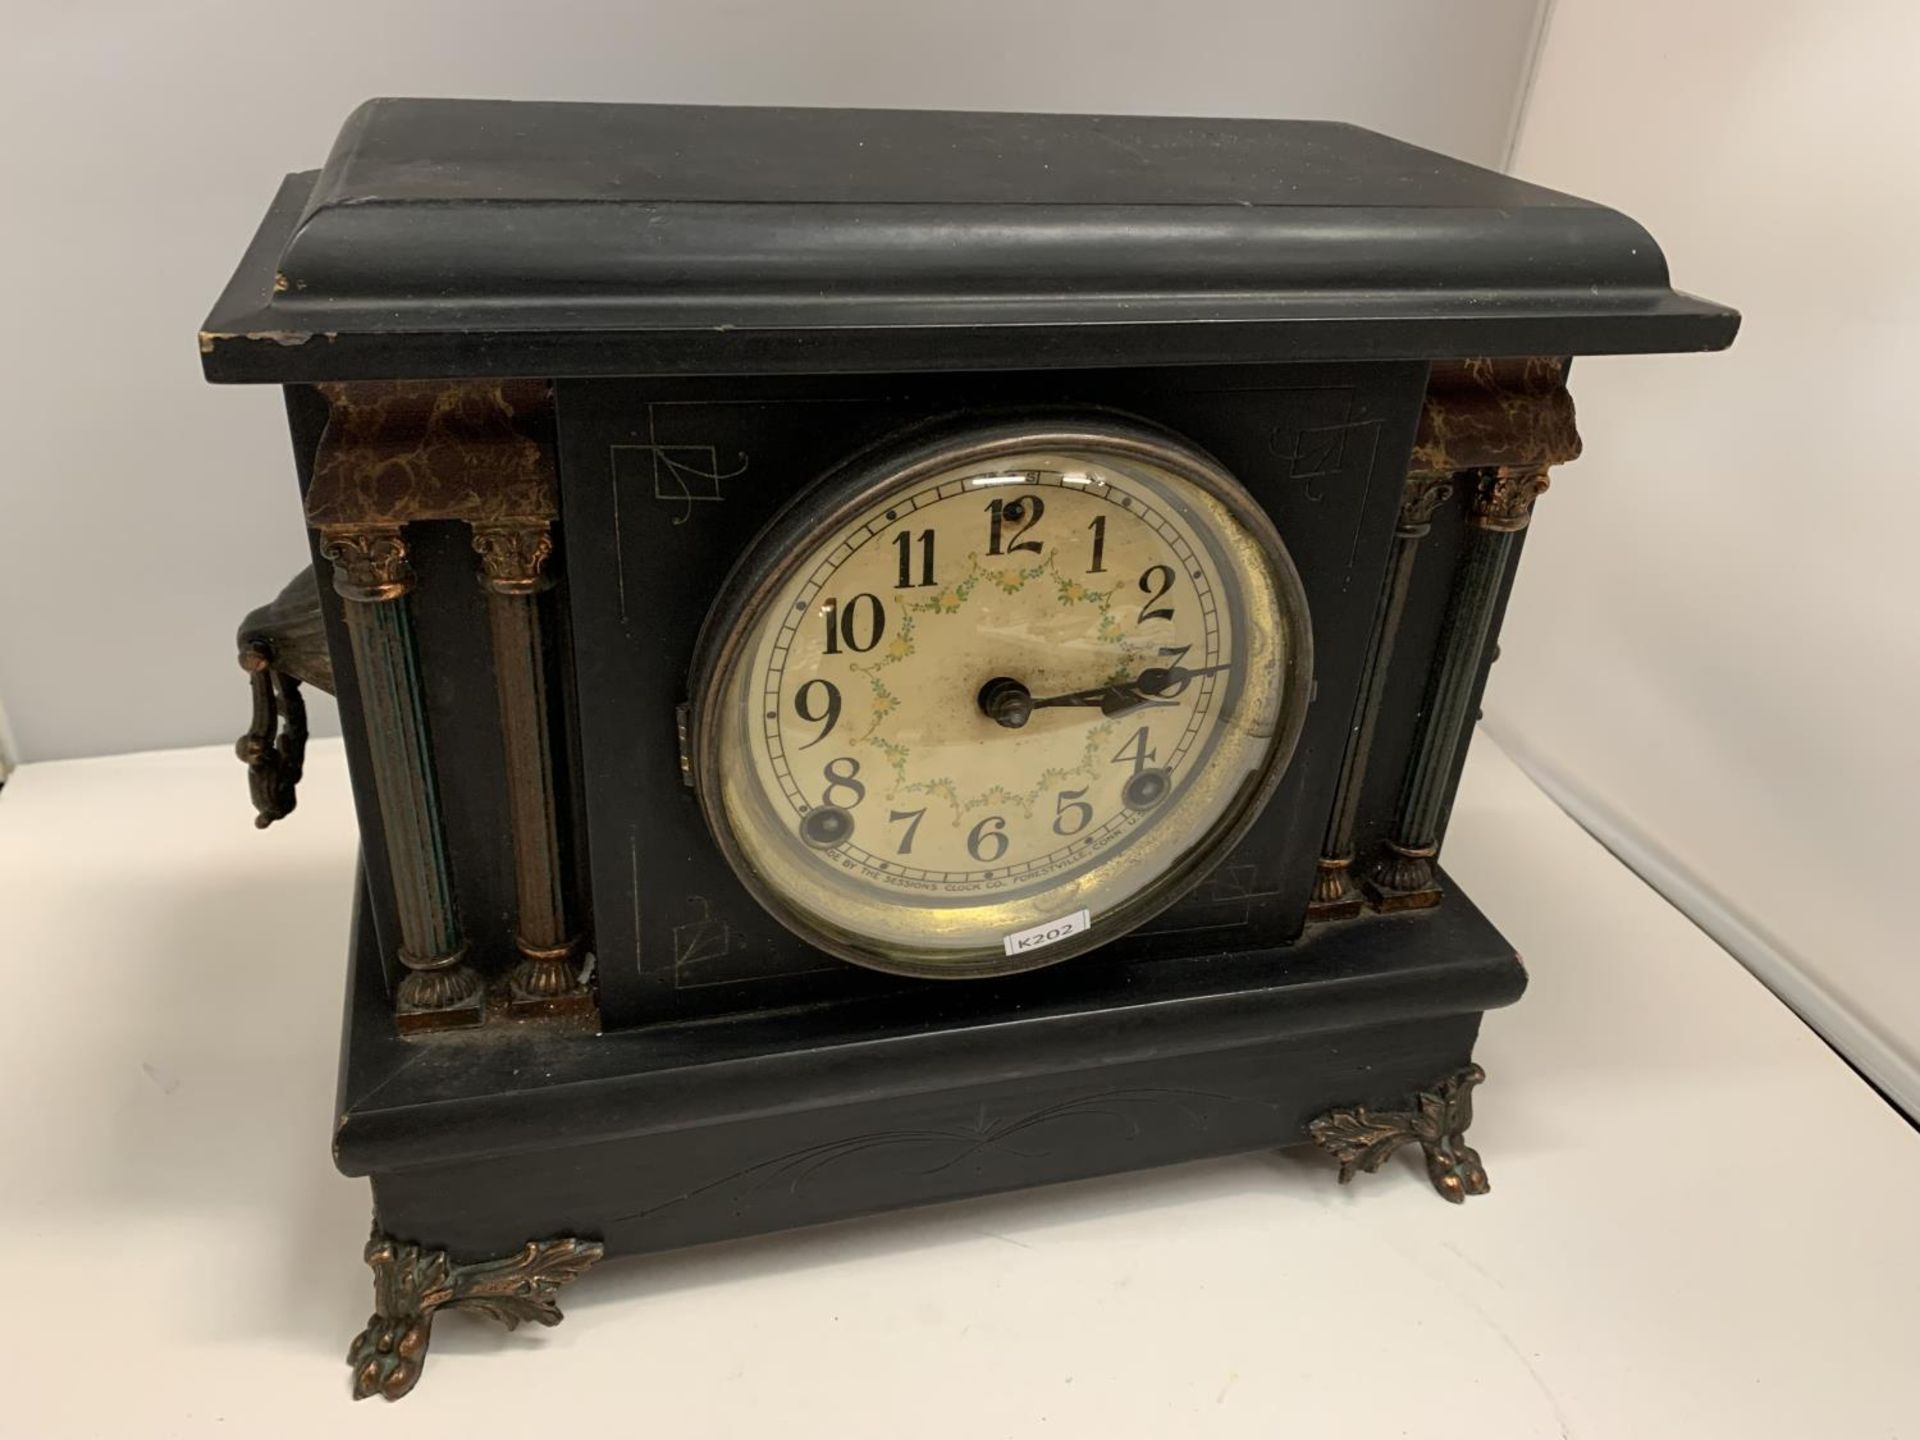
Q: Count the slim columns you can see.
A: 4